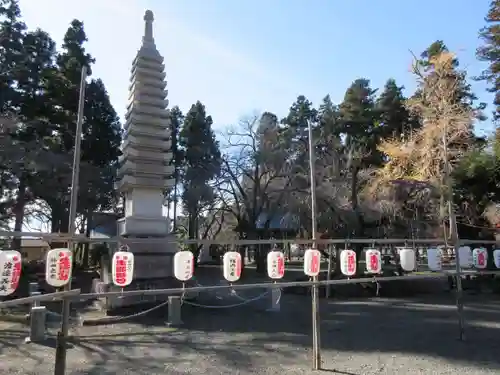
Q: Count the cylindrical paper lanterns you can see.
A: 14